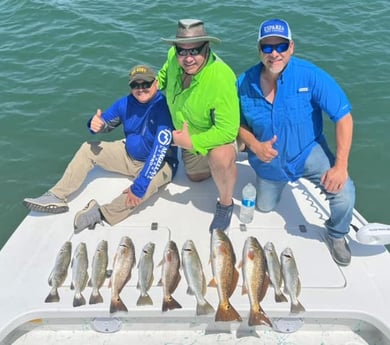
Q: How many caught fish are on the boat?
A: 11